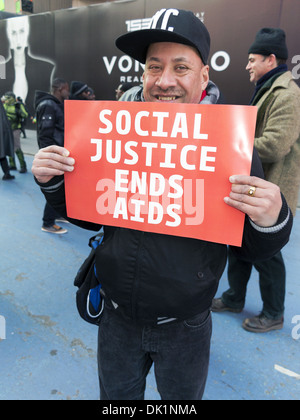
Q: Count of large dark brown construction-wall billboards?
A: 1